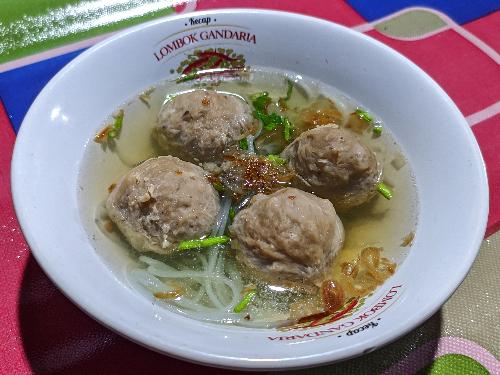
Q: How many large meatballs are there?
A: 4